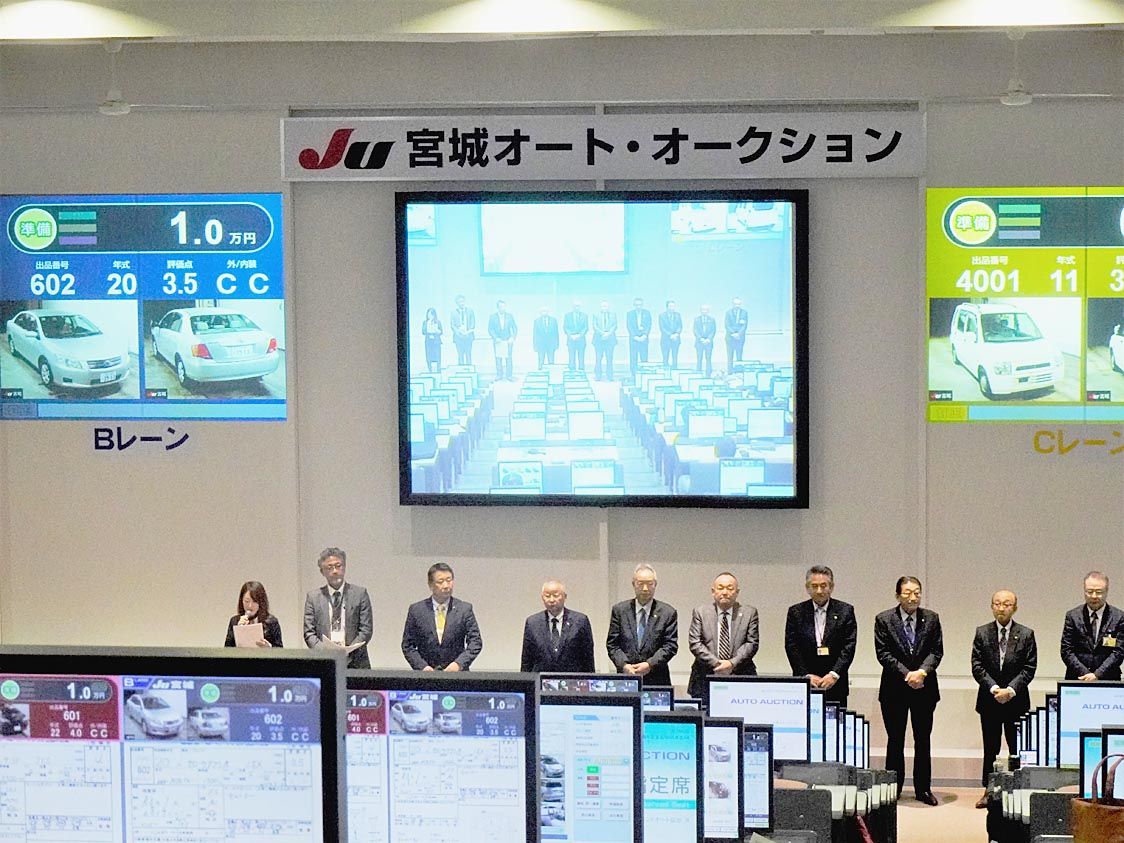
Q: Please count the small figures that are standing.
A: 10